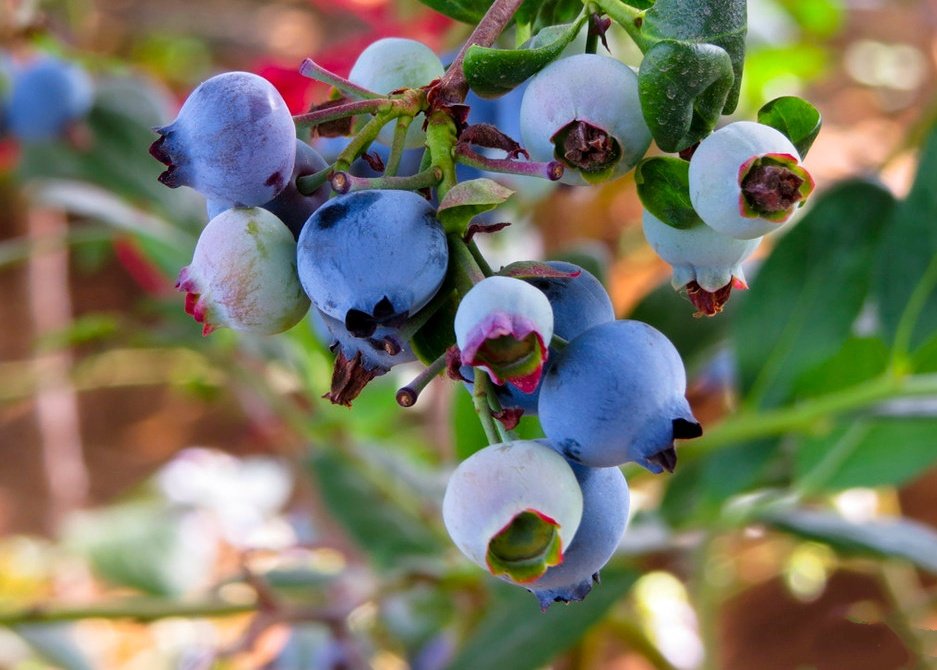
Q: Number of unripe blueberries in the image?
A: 7